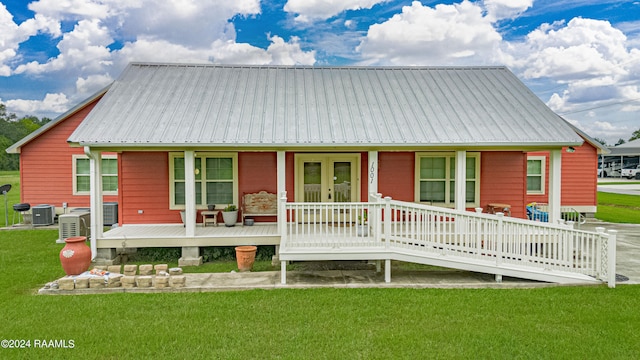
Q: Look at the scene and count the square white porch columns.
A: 6